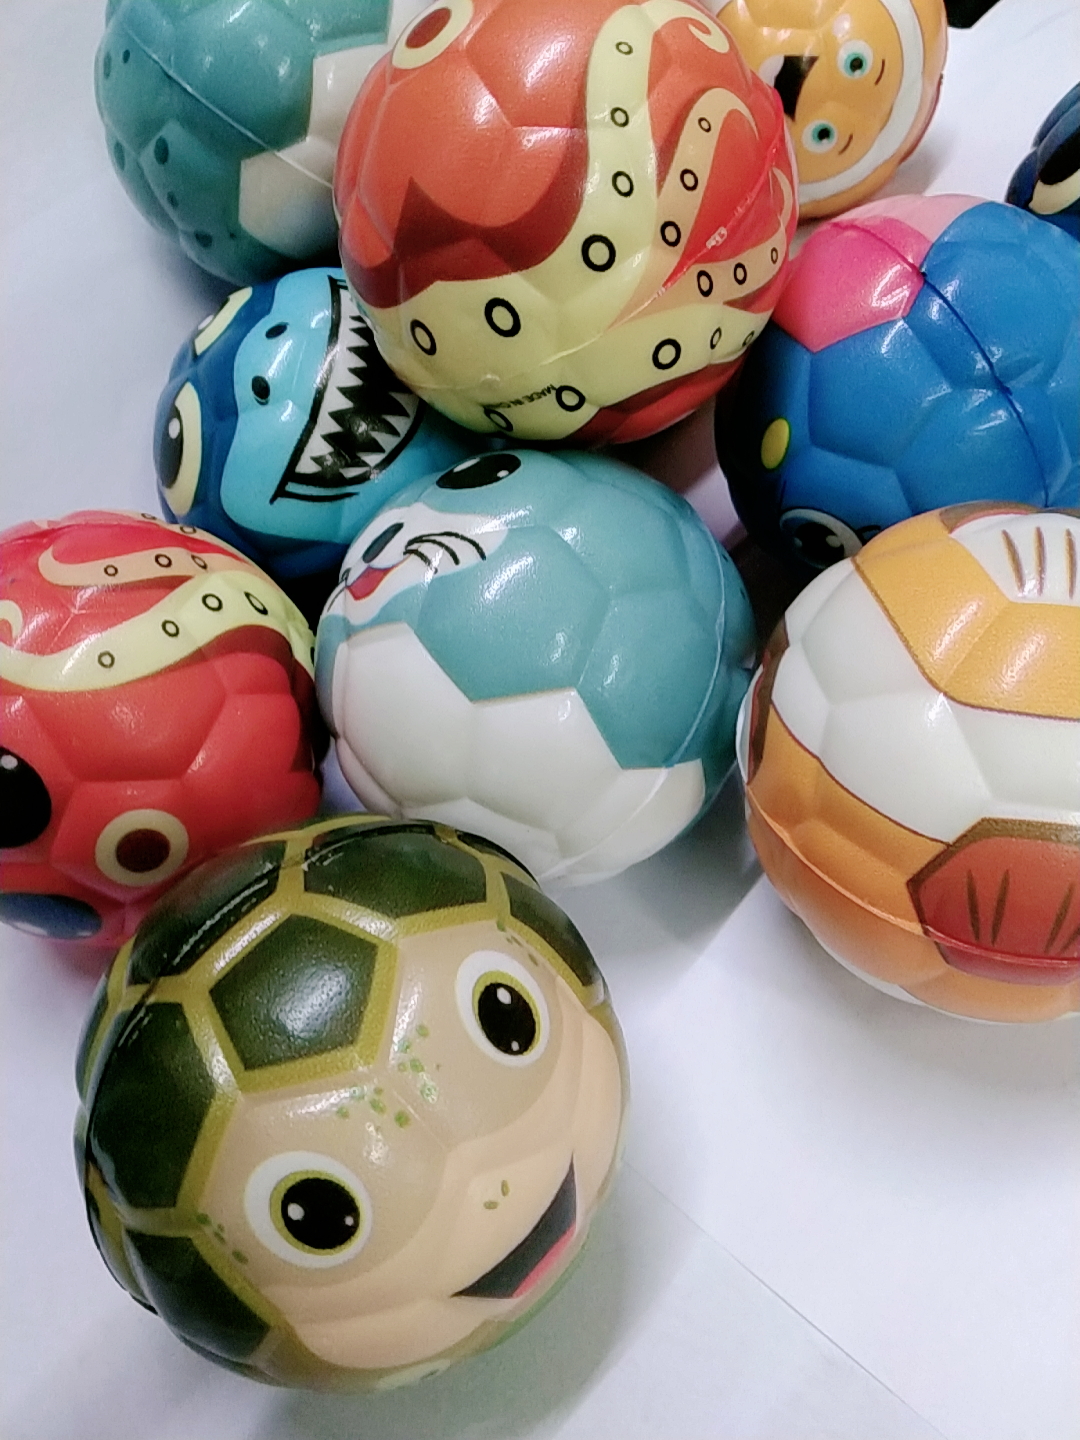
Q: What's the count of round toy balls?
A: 10